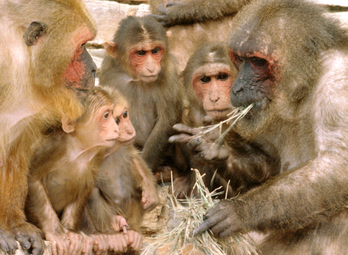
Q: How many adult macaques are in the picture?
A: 2